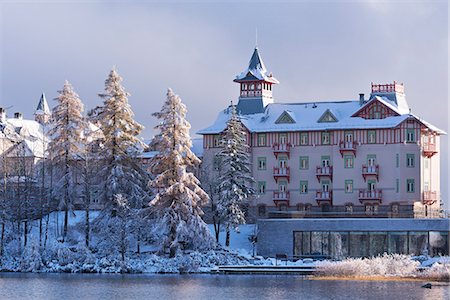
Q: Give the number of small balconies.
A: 10